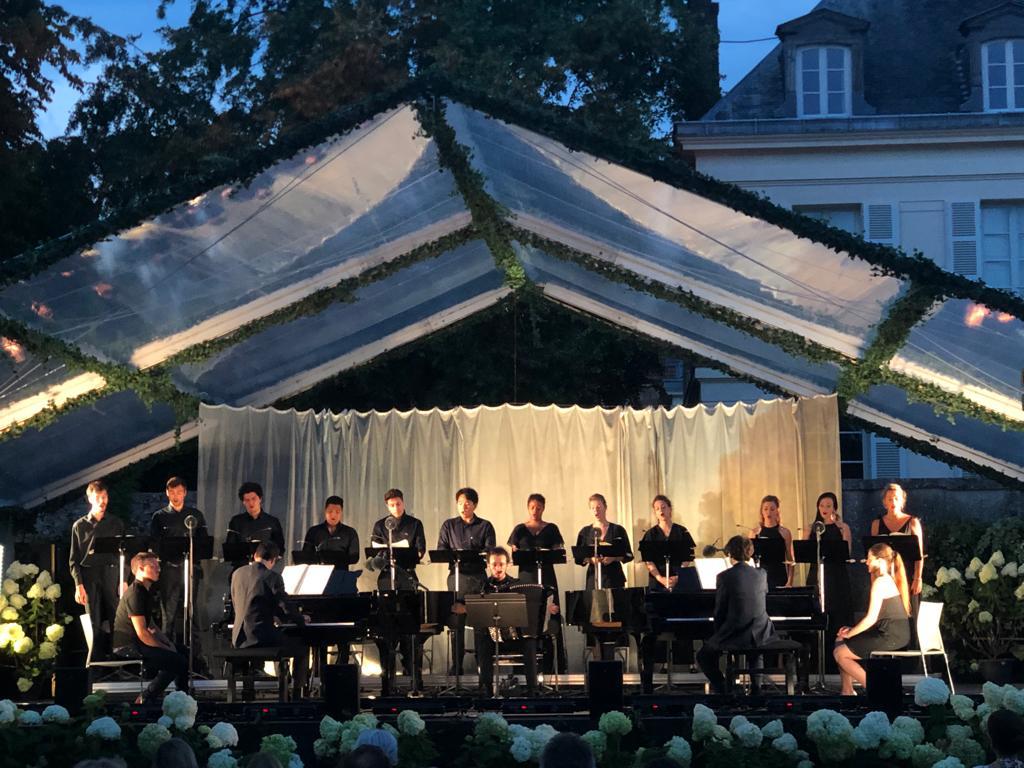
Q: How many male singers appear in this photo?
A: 6